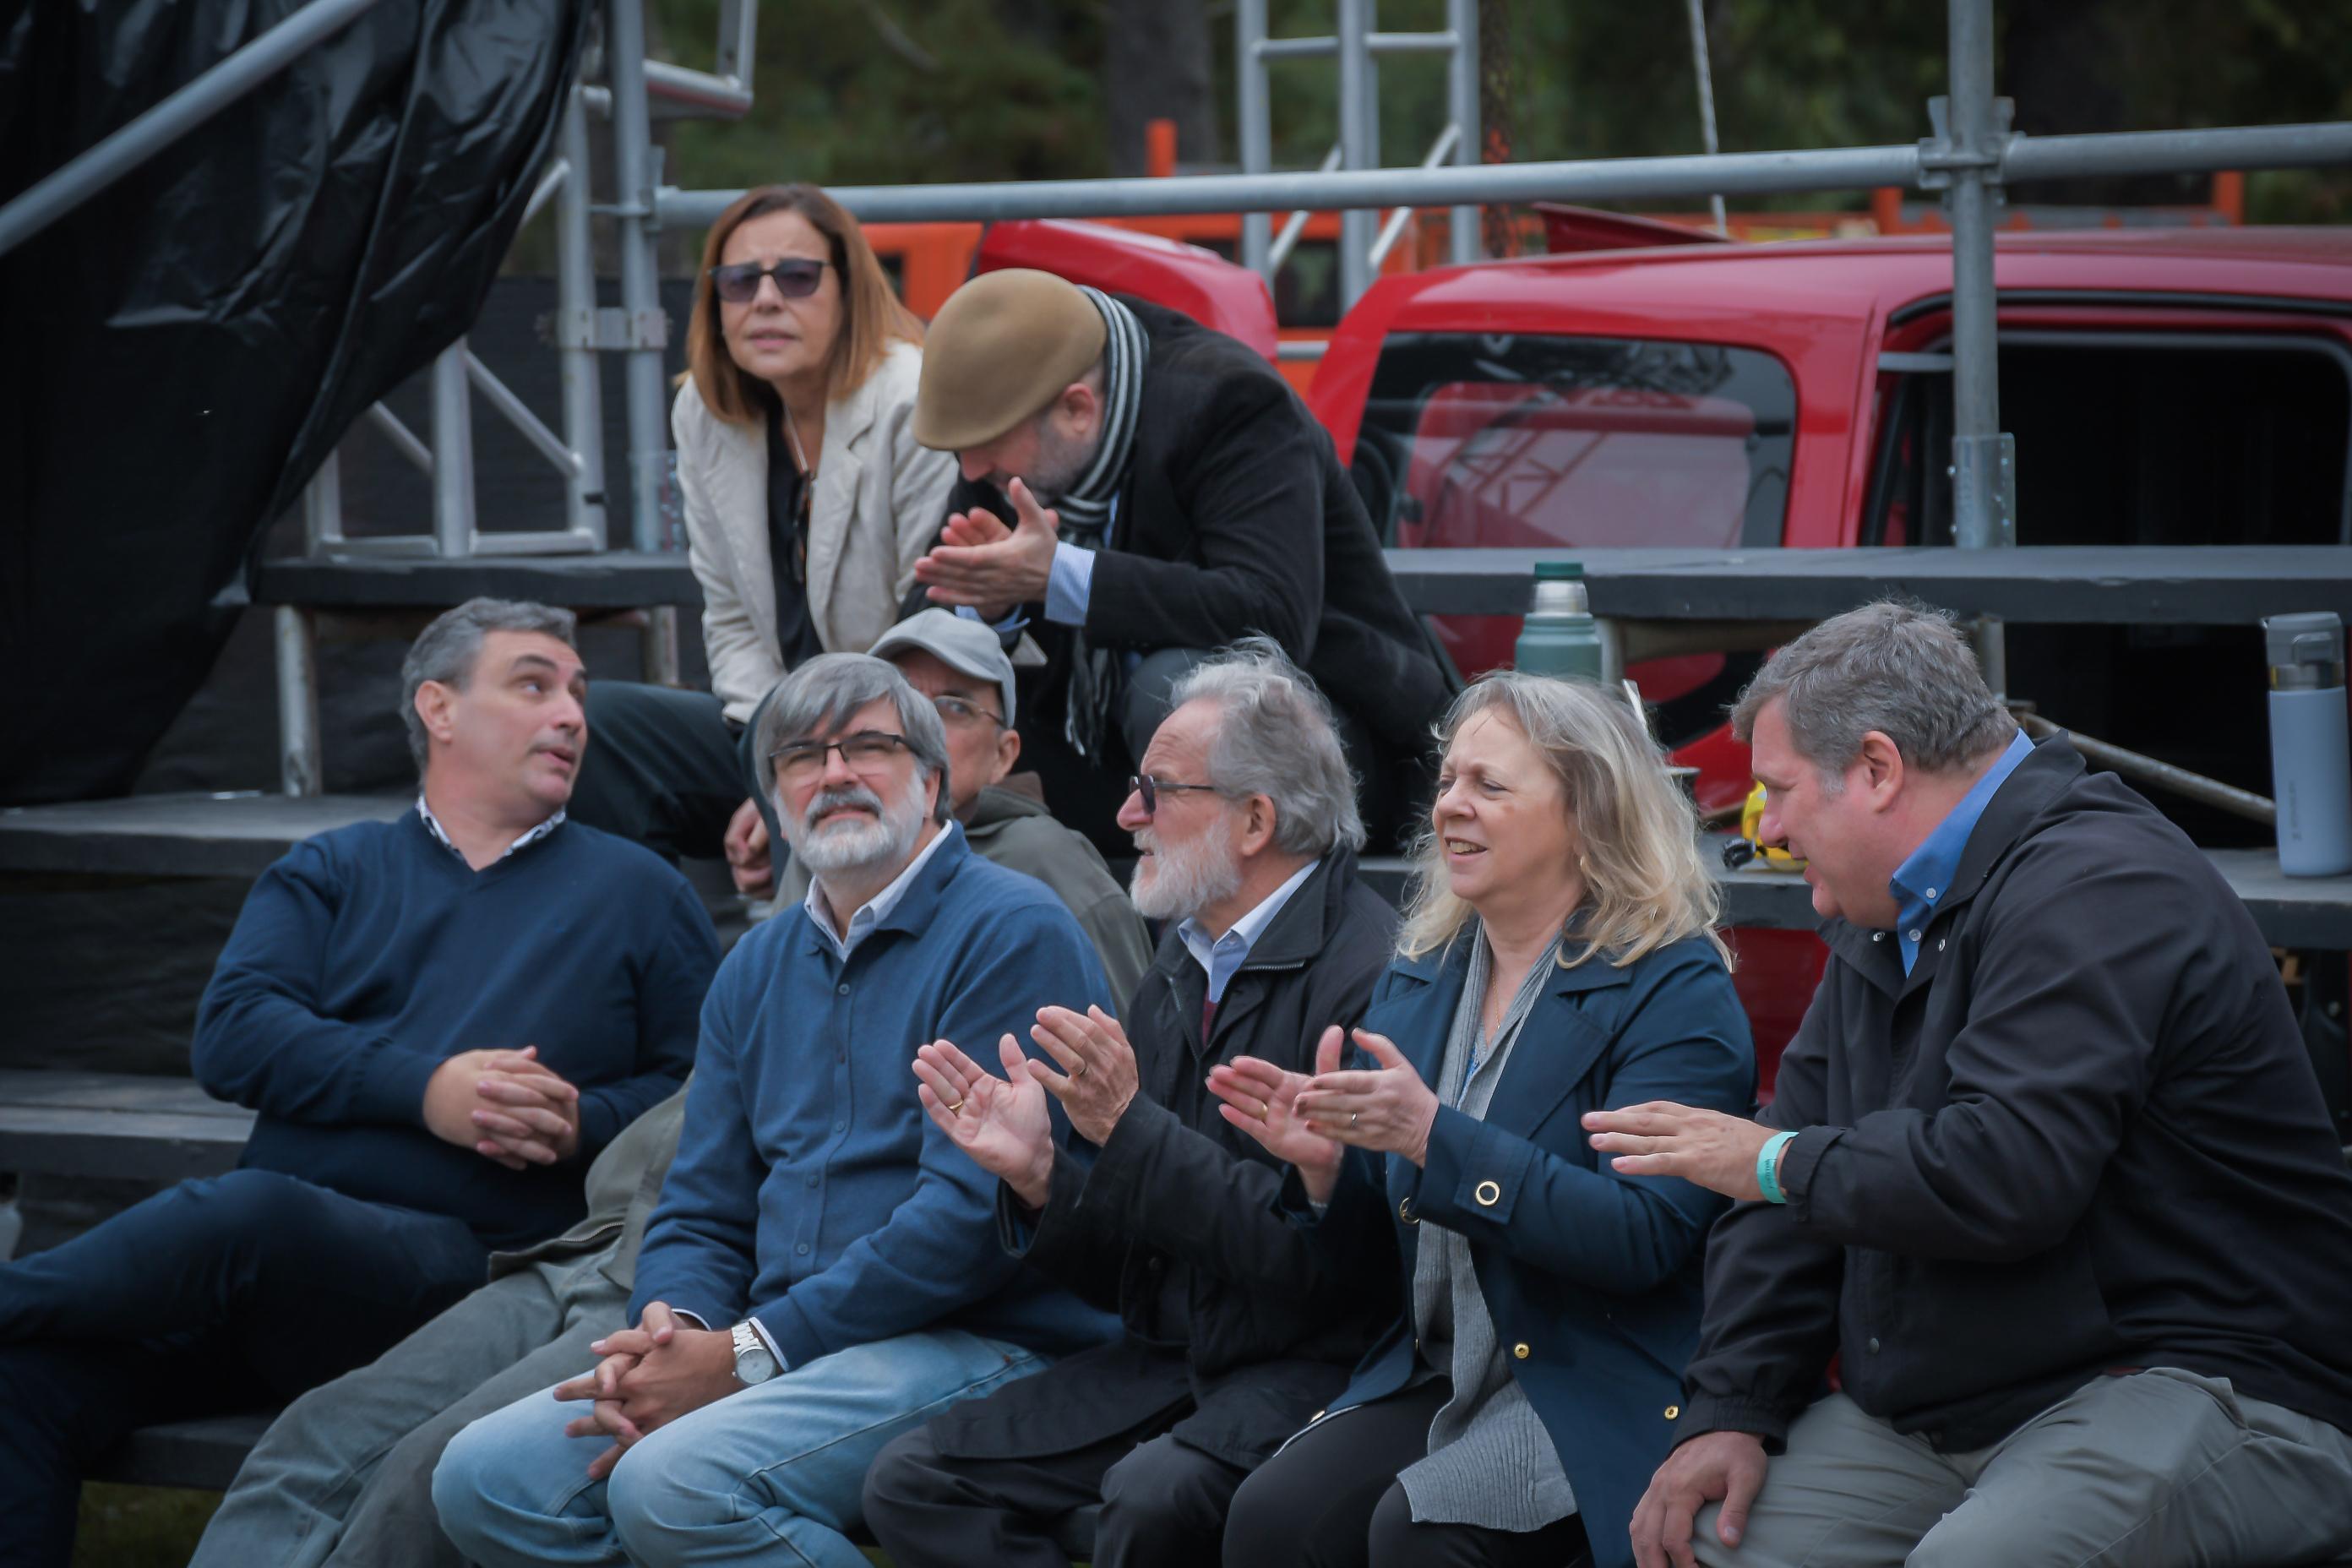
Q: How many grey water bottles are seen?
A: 1